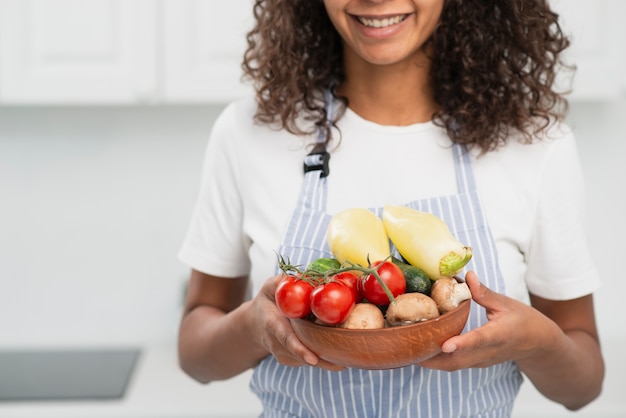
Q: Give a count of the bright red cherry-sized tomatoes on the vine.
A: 4